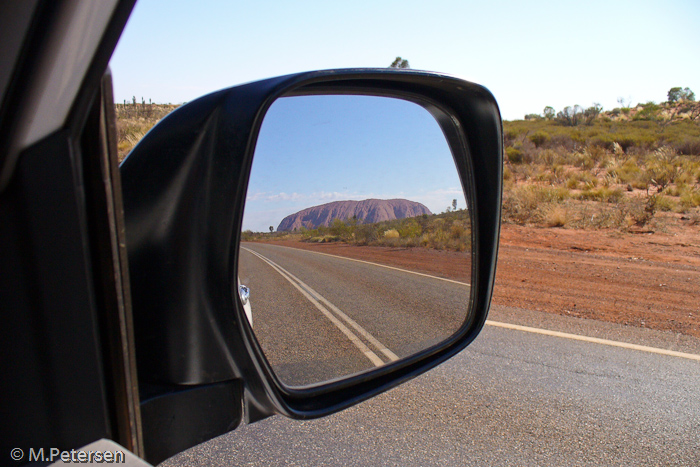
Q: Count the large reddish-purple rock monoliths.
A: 1